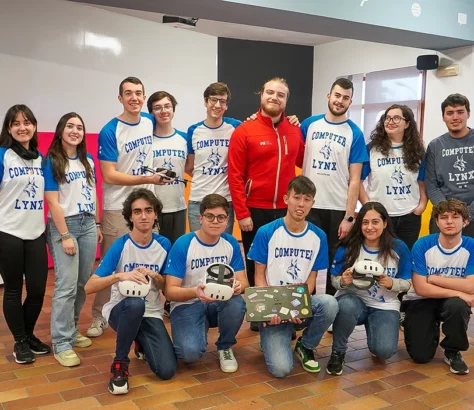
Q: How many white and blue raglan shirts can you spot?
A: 12